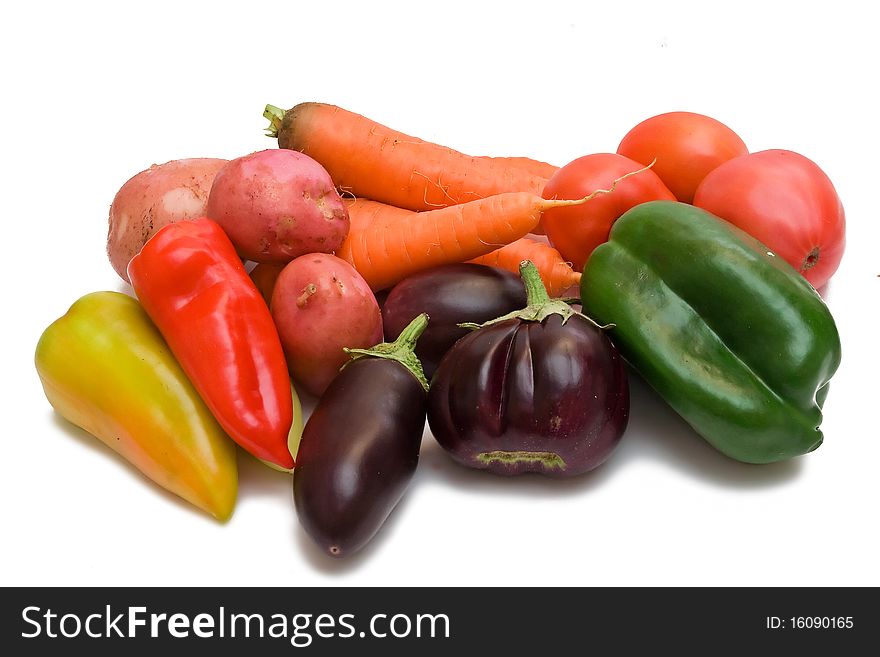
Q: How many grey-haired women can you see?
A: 0